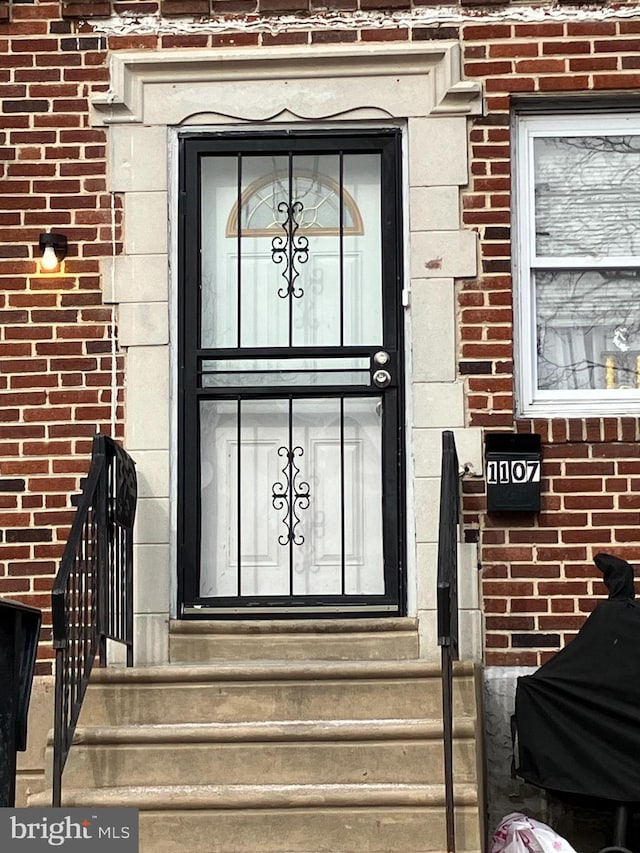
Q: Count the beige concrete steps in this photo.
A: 4